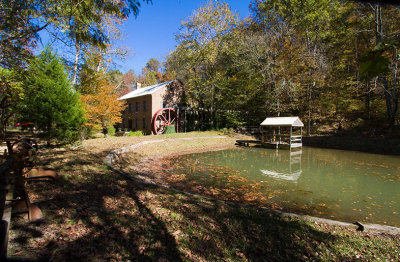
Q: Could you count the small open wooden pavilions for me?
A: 1